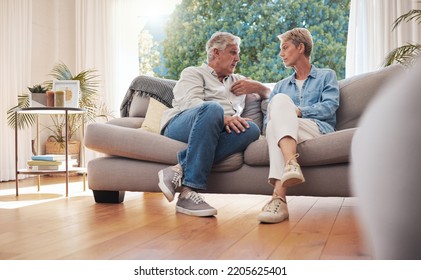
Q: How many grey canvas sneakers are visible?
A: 2